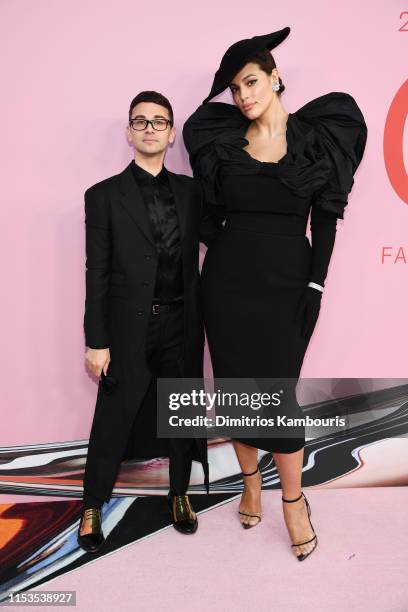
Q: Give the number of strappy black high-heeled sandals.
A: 2